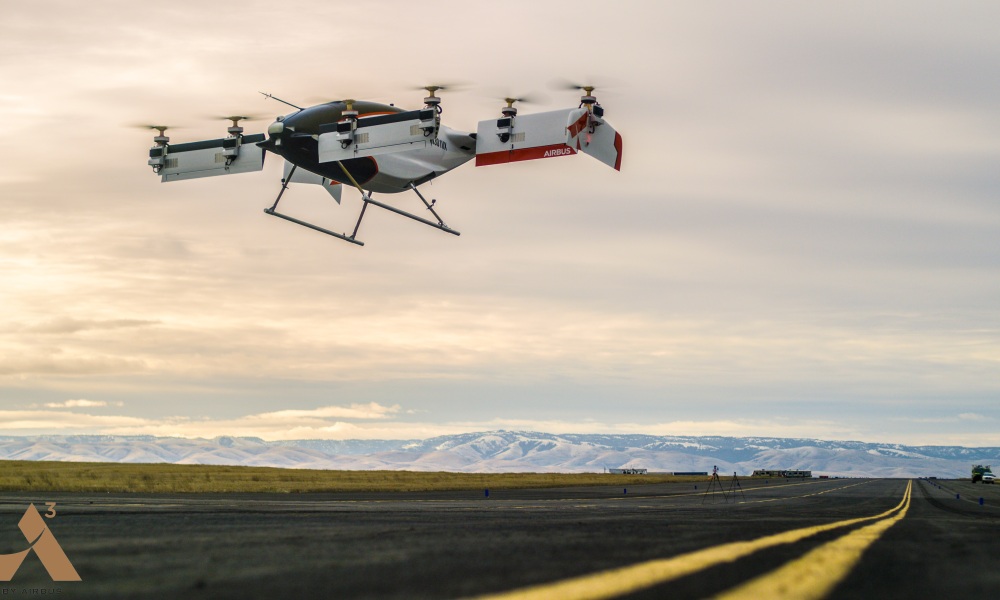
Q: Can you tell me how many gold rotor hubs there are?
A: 6